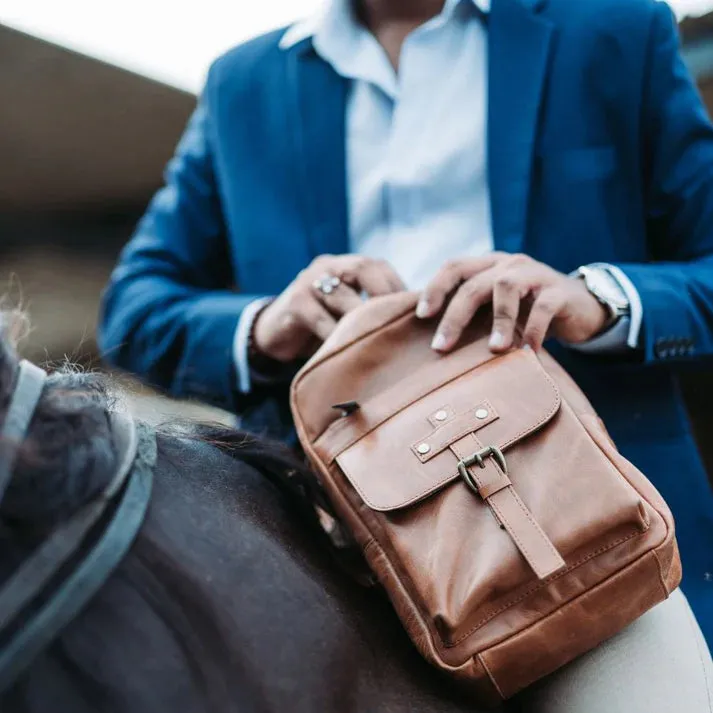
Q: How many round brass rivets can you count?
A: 3